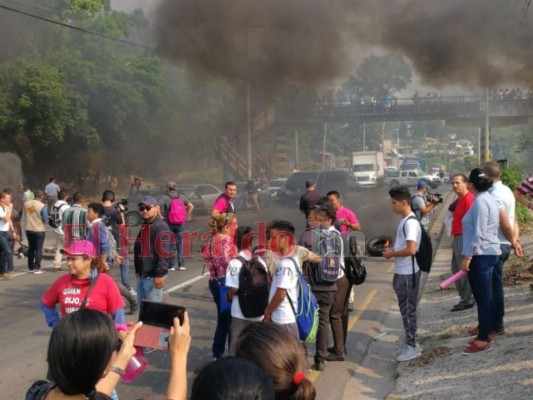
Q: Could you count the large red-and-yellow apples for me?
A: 0